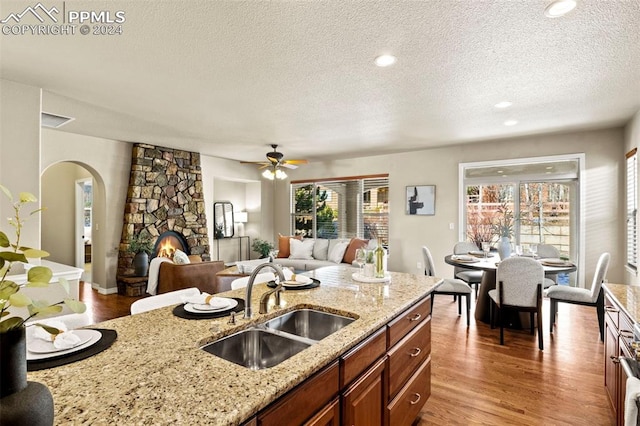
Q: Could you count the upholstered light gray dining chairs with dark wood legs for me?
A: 5